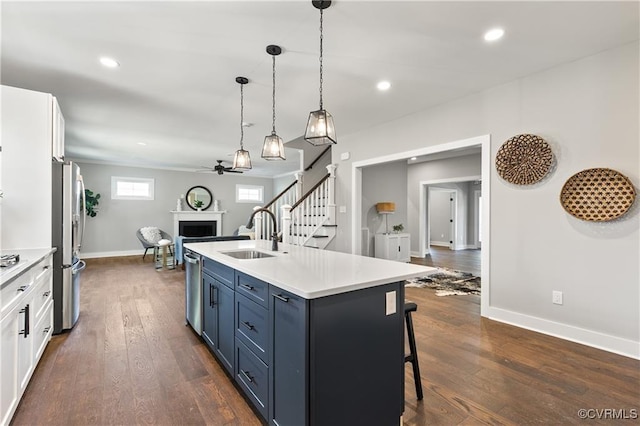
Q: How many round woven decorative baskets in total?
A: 2